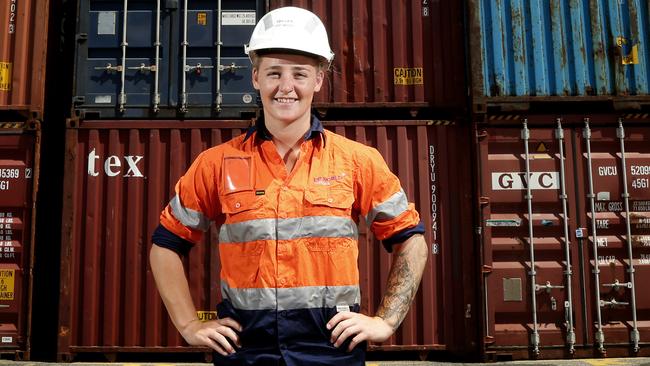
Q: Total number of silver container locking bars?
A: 8